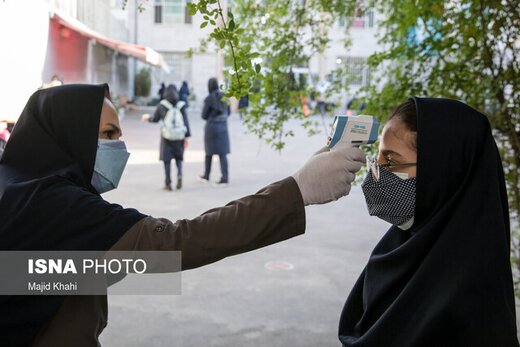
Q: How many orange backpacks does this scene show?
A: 0